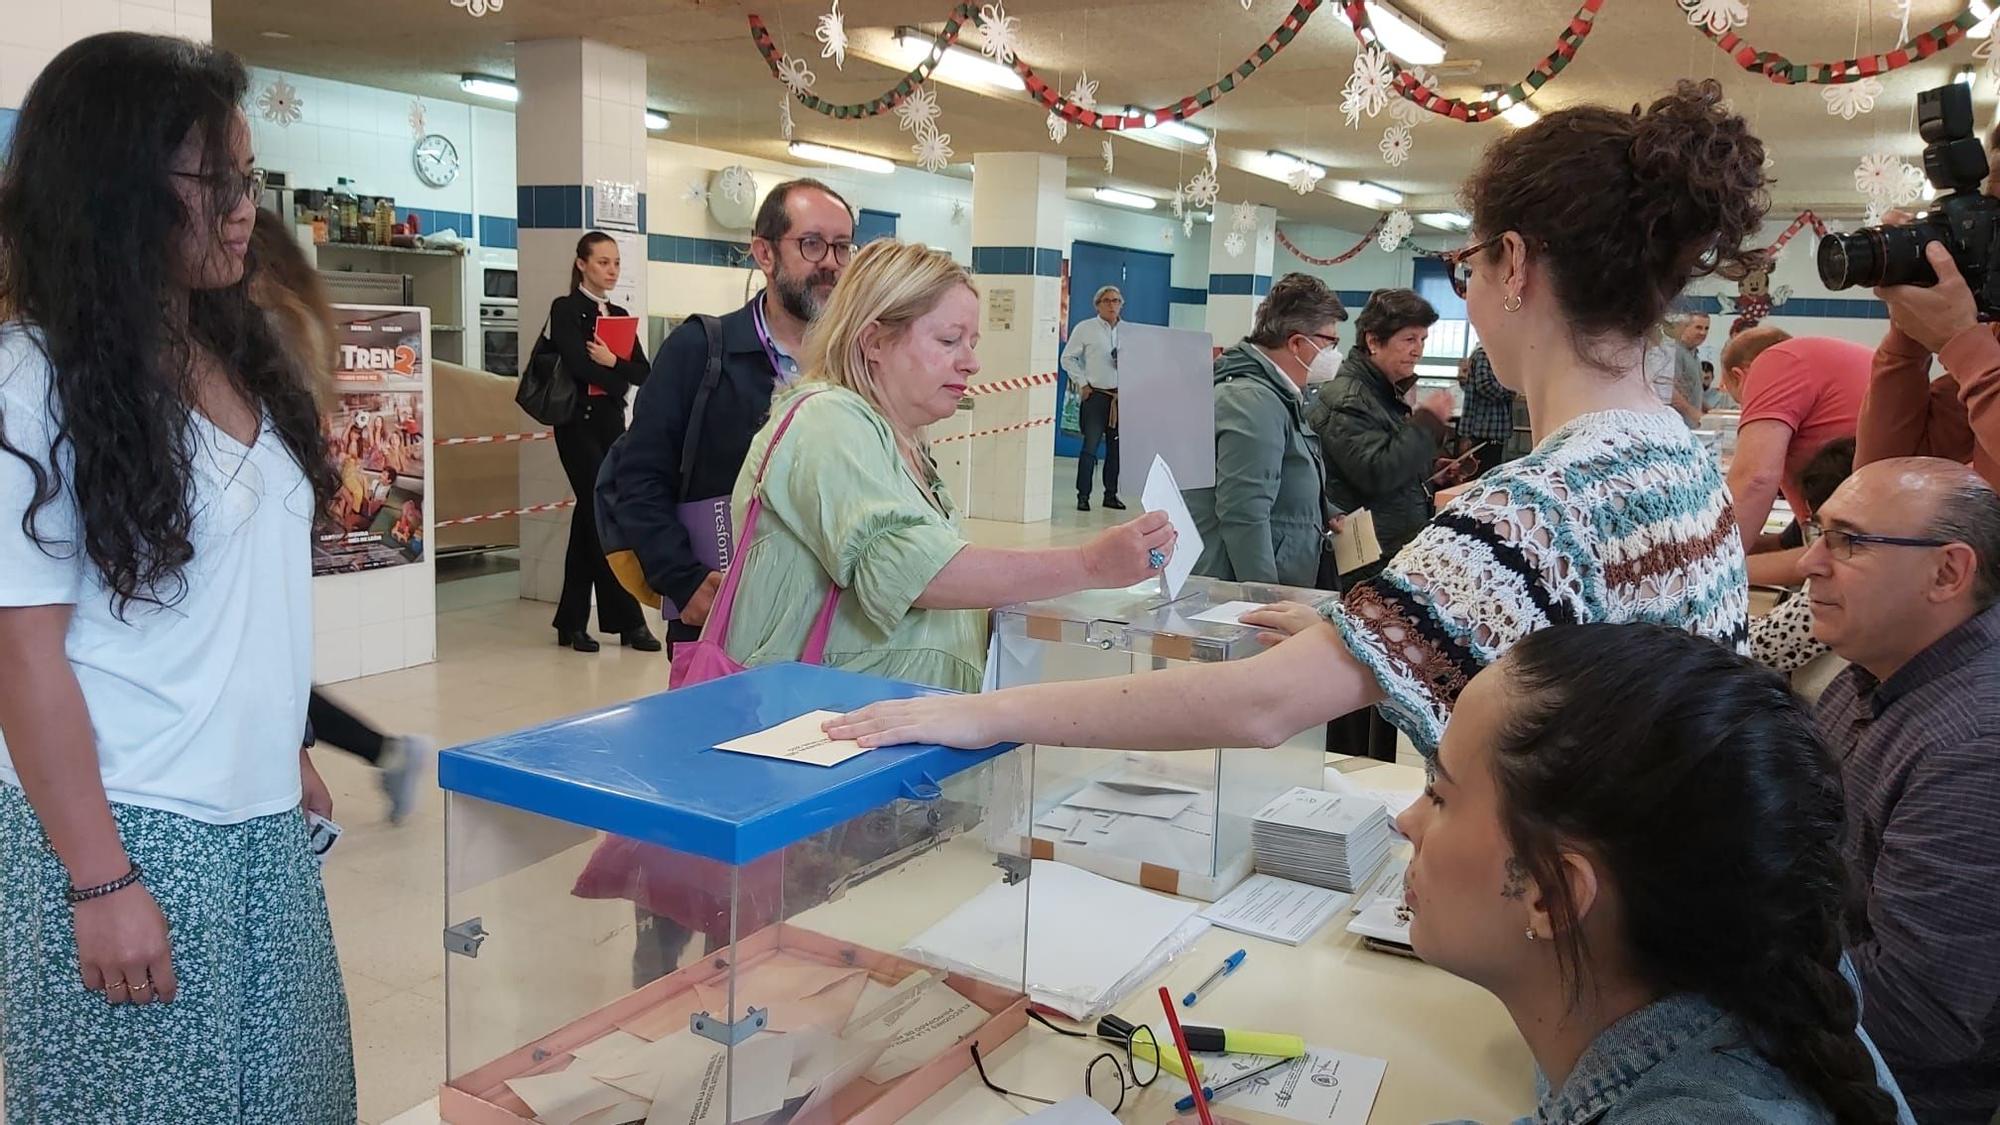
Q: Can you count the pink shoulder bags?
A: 1